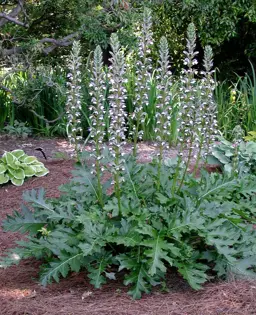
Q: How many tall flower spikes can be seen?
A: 7